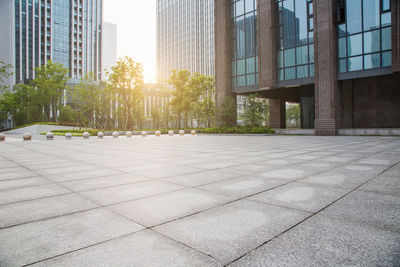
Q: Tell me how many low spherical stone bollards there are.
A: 13